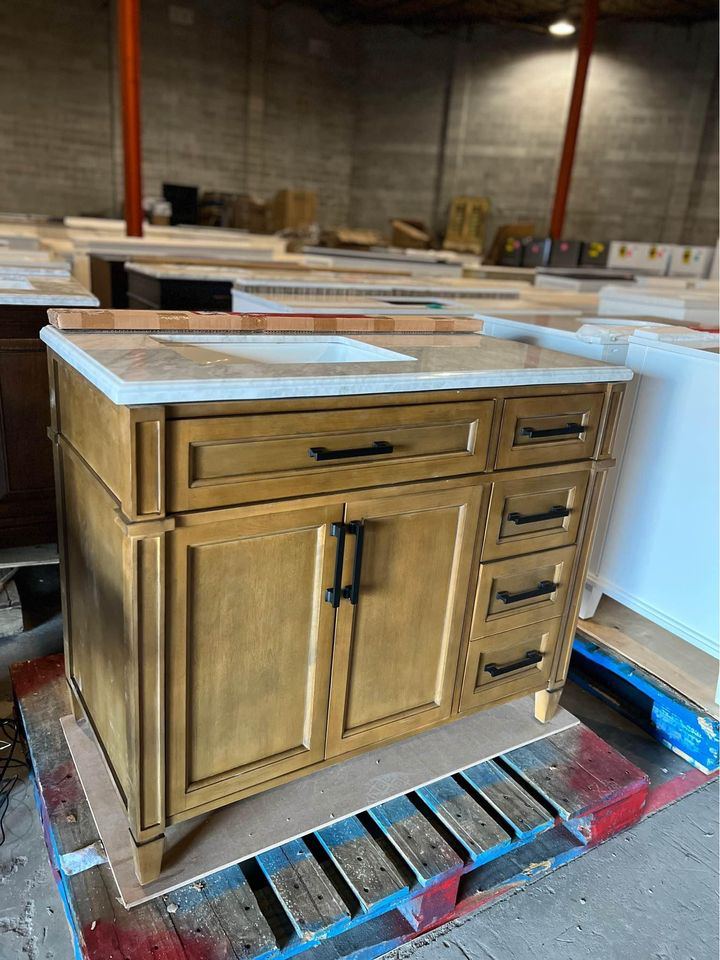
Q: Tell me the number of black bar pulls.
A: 7